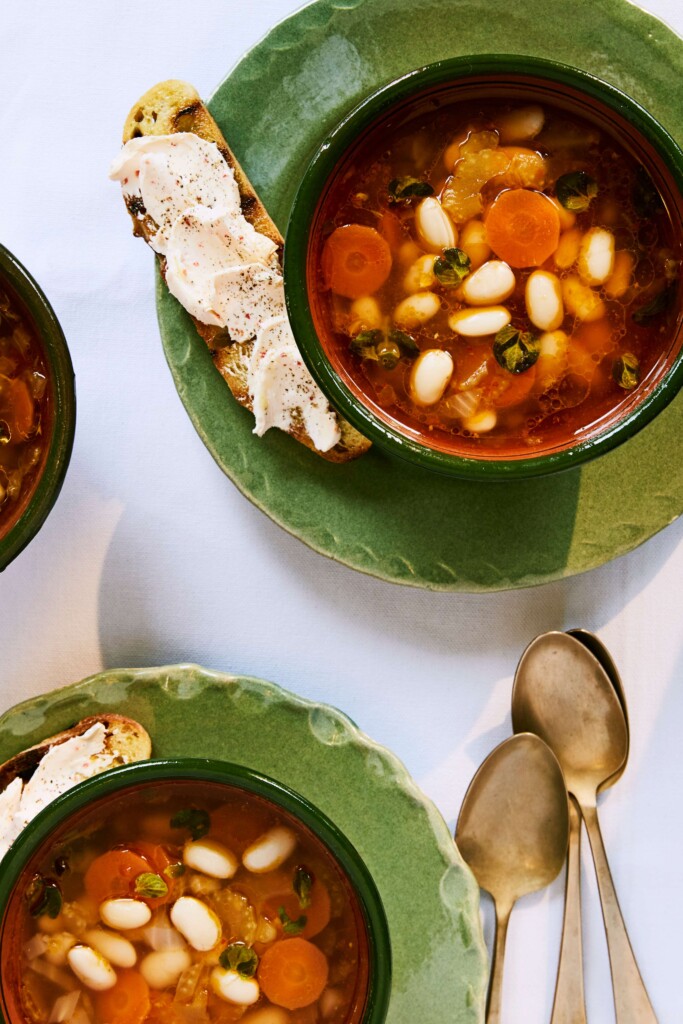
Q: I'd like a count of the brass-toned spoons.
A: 3